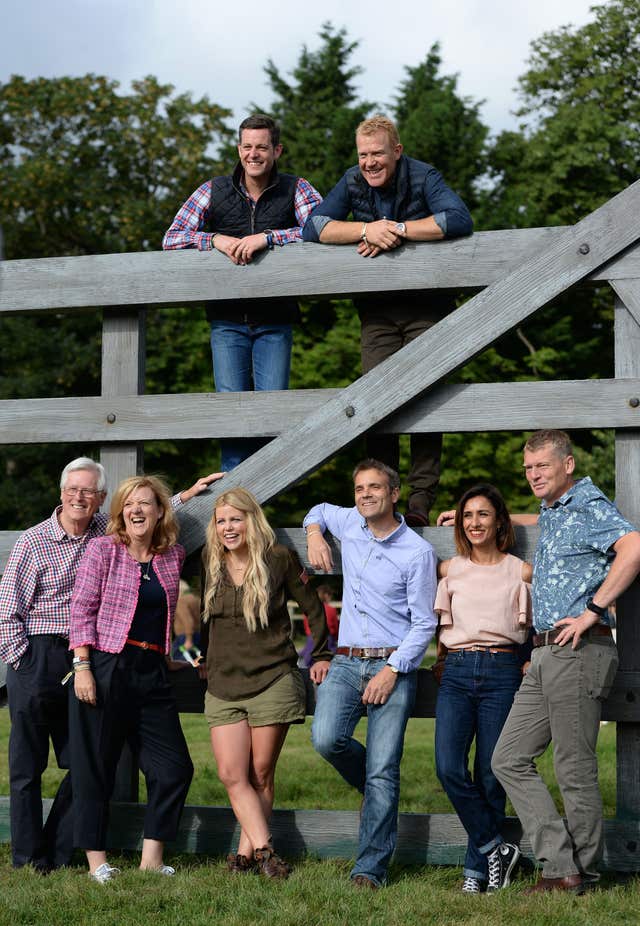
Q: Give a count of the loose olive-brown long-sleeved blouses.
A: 1